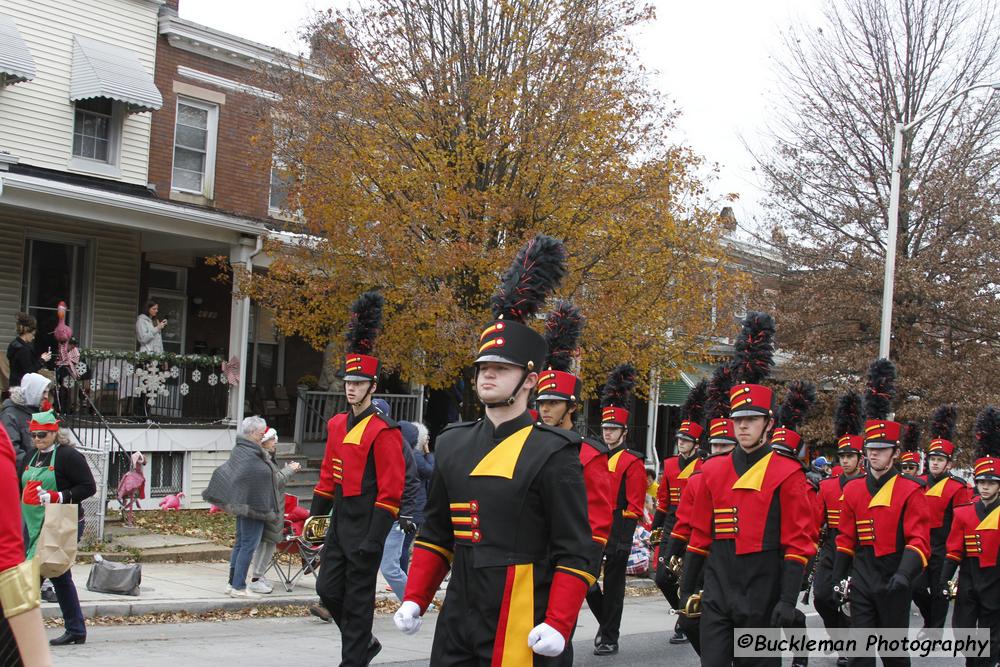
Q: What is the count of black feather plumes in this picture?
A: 13